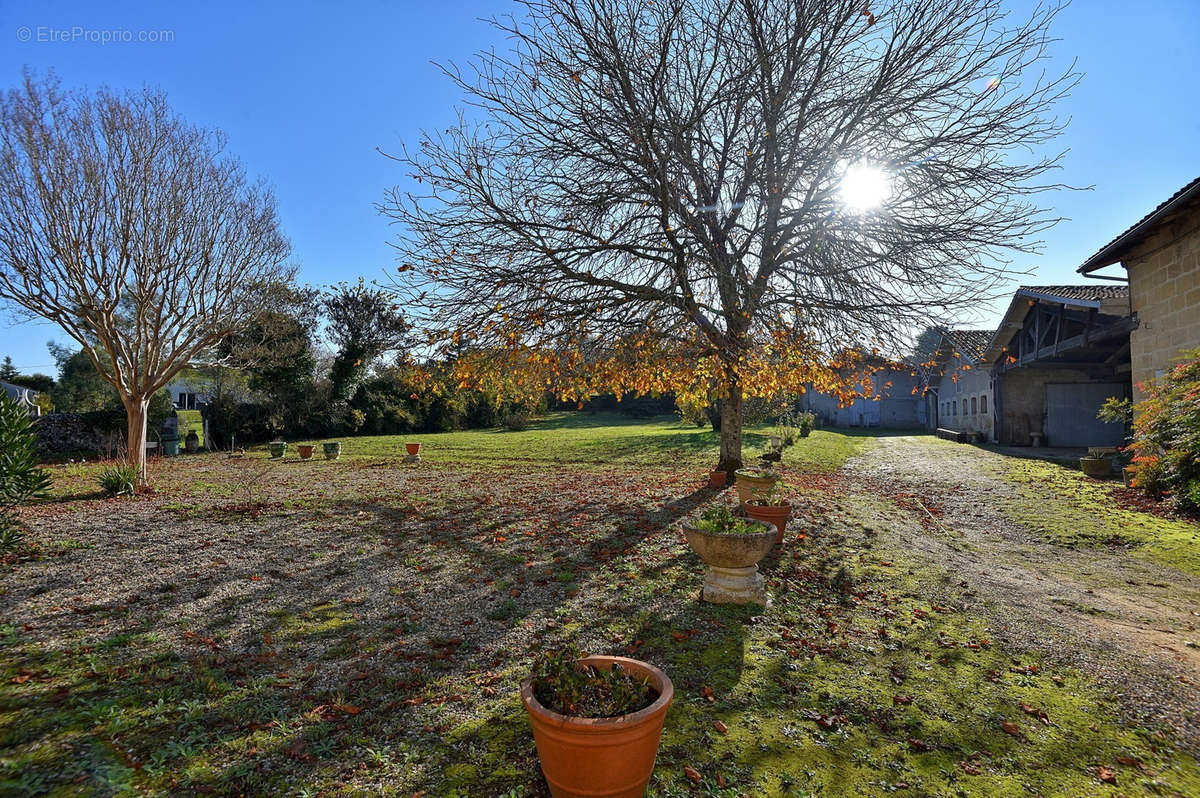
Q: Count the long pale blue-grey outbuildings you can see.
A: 1